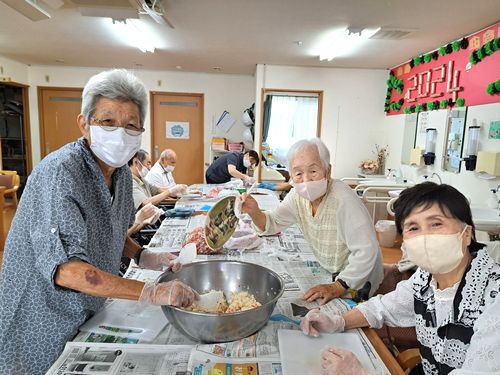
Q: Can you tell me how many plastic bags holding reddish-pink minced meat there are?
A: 1